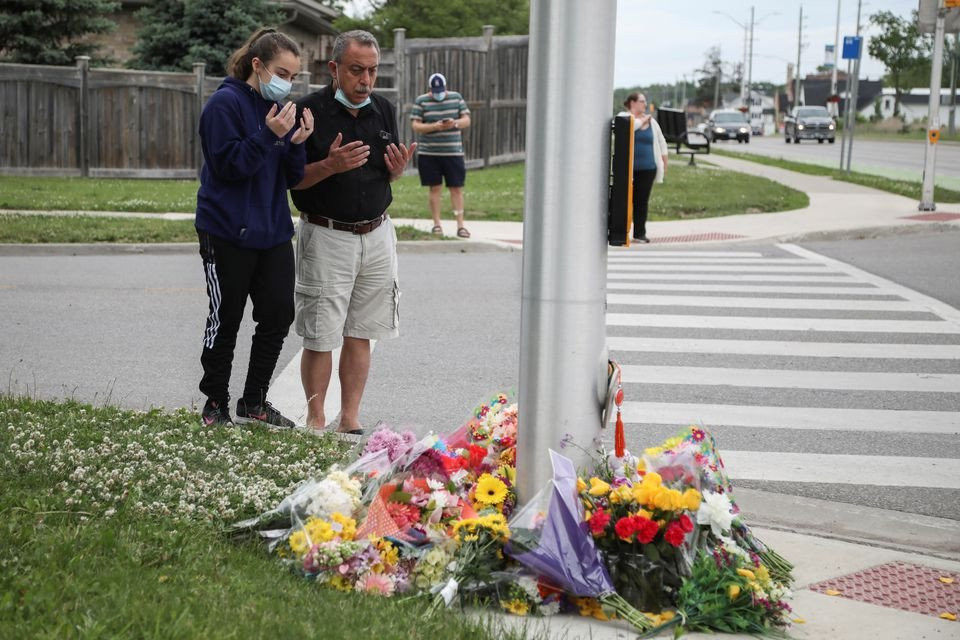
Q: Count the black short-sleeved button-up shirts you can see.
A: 1